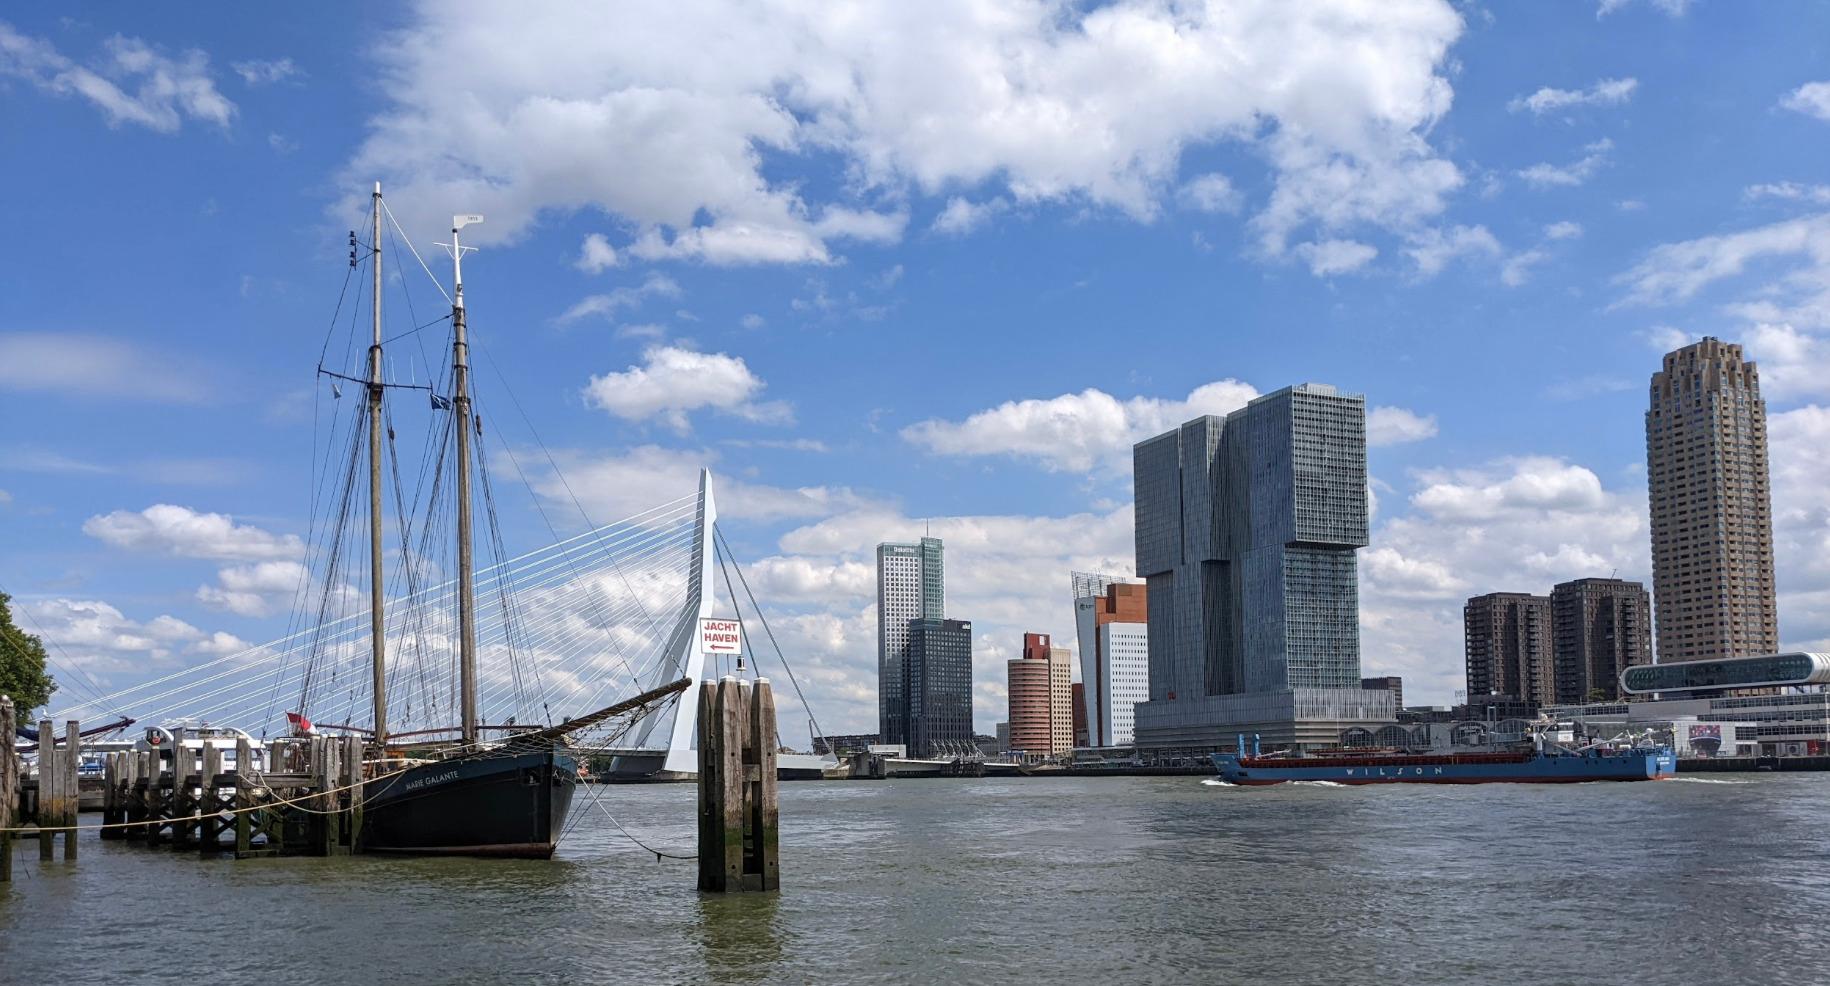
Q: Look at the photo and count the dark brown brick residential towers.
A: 2